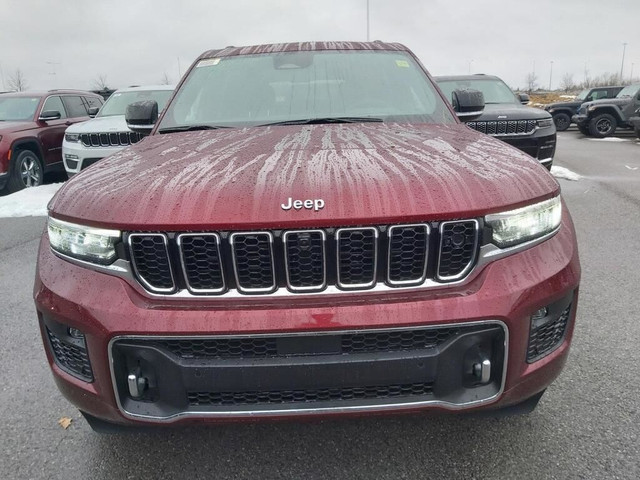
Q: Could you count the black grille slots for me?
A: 7